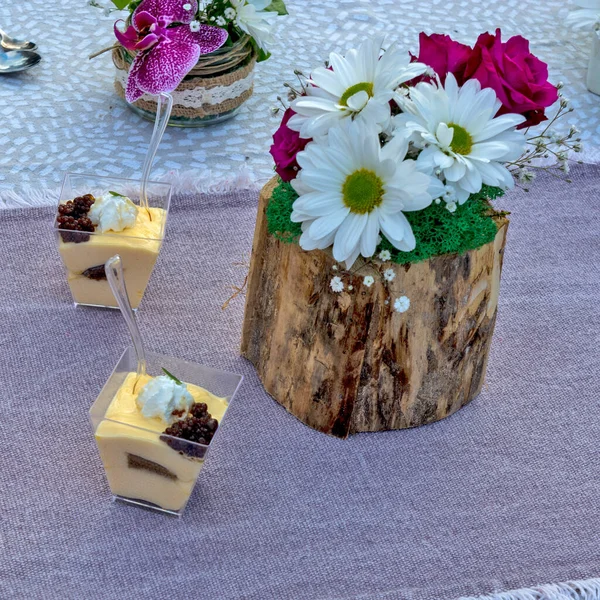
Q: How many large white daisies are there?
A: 3